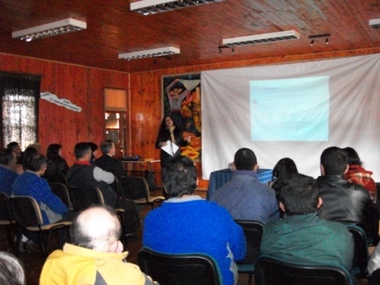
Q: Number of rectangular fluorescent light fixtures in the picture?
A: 5